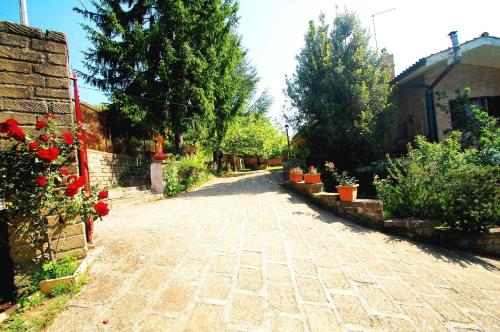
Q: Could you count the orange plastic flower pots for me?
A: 3